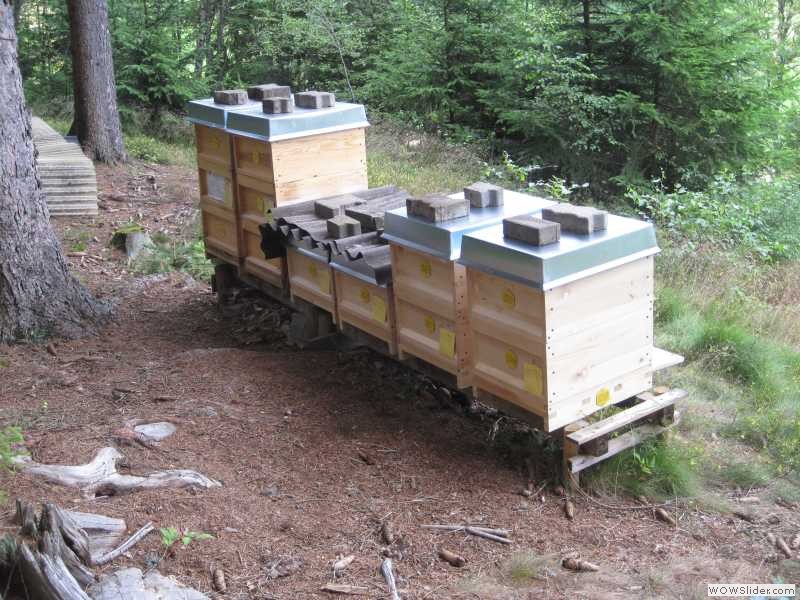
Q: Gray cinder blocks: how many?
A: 11